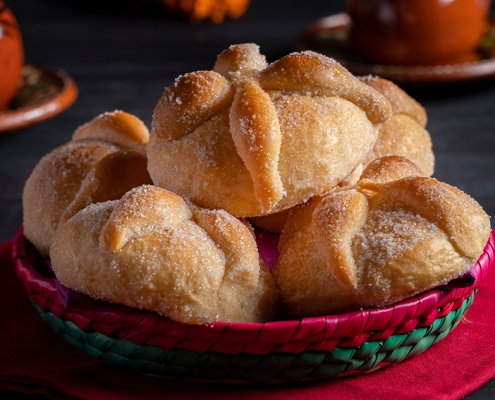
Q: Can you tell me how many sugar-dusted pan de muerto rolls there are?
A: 5